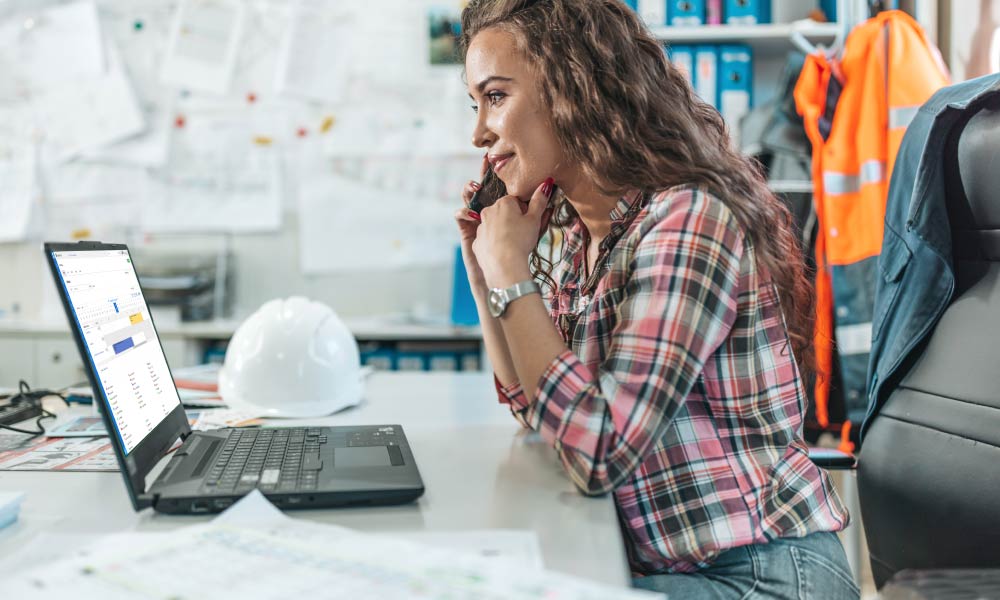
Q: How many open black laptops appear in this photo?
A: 1